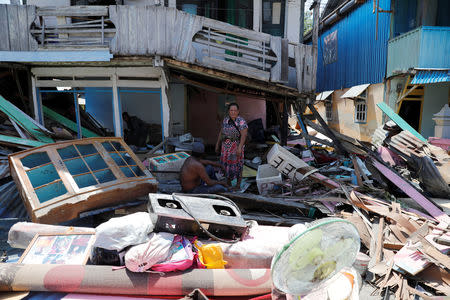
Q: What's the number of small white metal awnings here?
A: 2